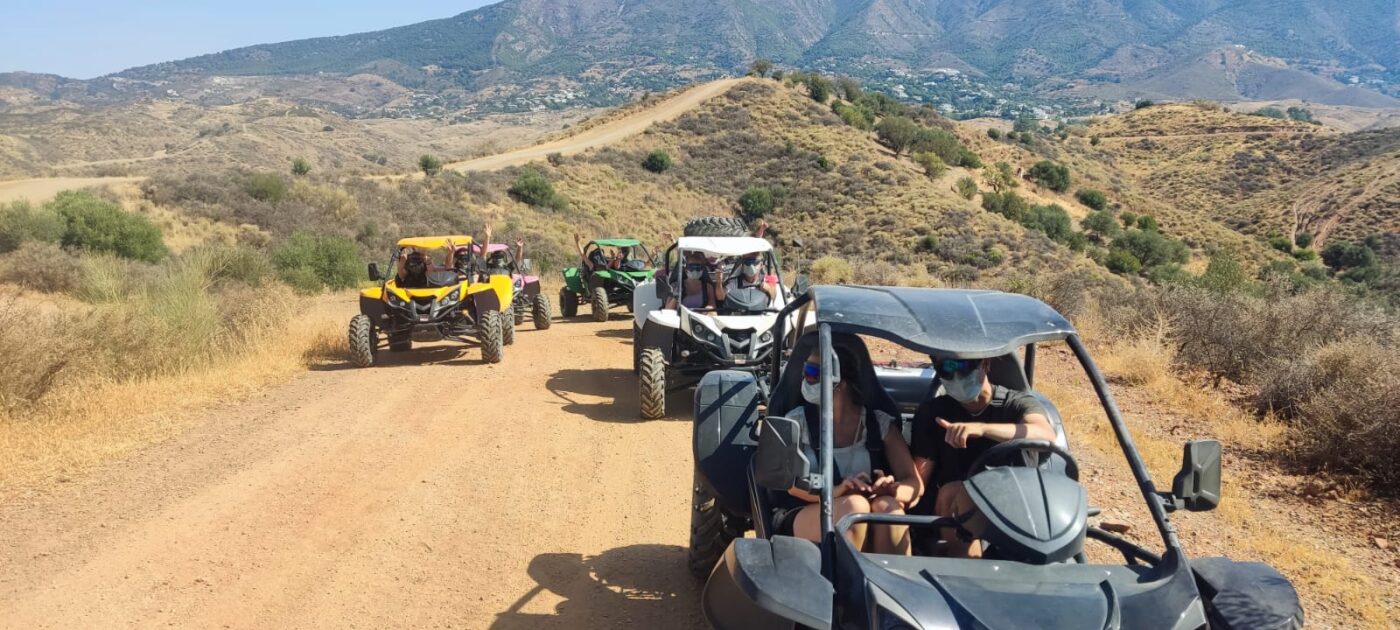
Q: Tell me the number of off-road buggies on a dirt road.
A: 5